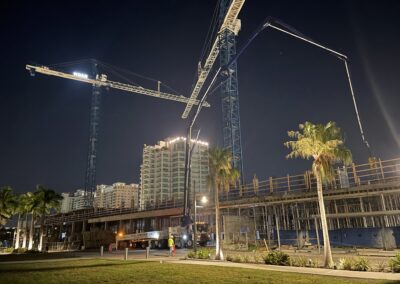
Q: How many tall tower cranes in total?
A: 2